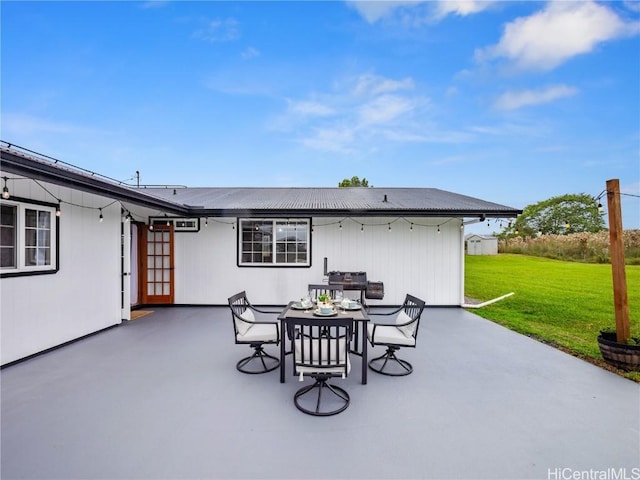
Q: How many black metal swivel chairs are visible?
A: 4